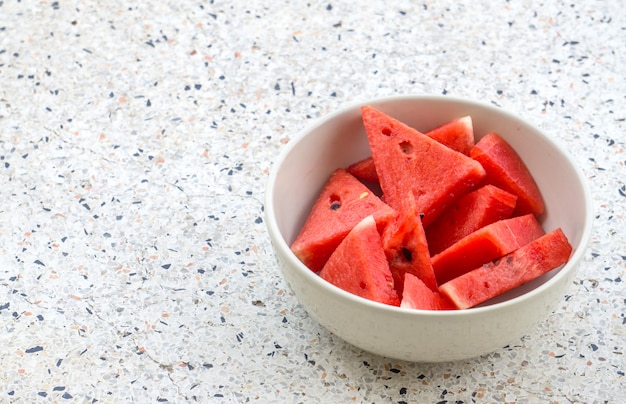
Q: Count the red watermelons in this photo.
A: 10